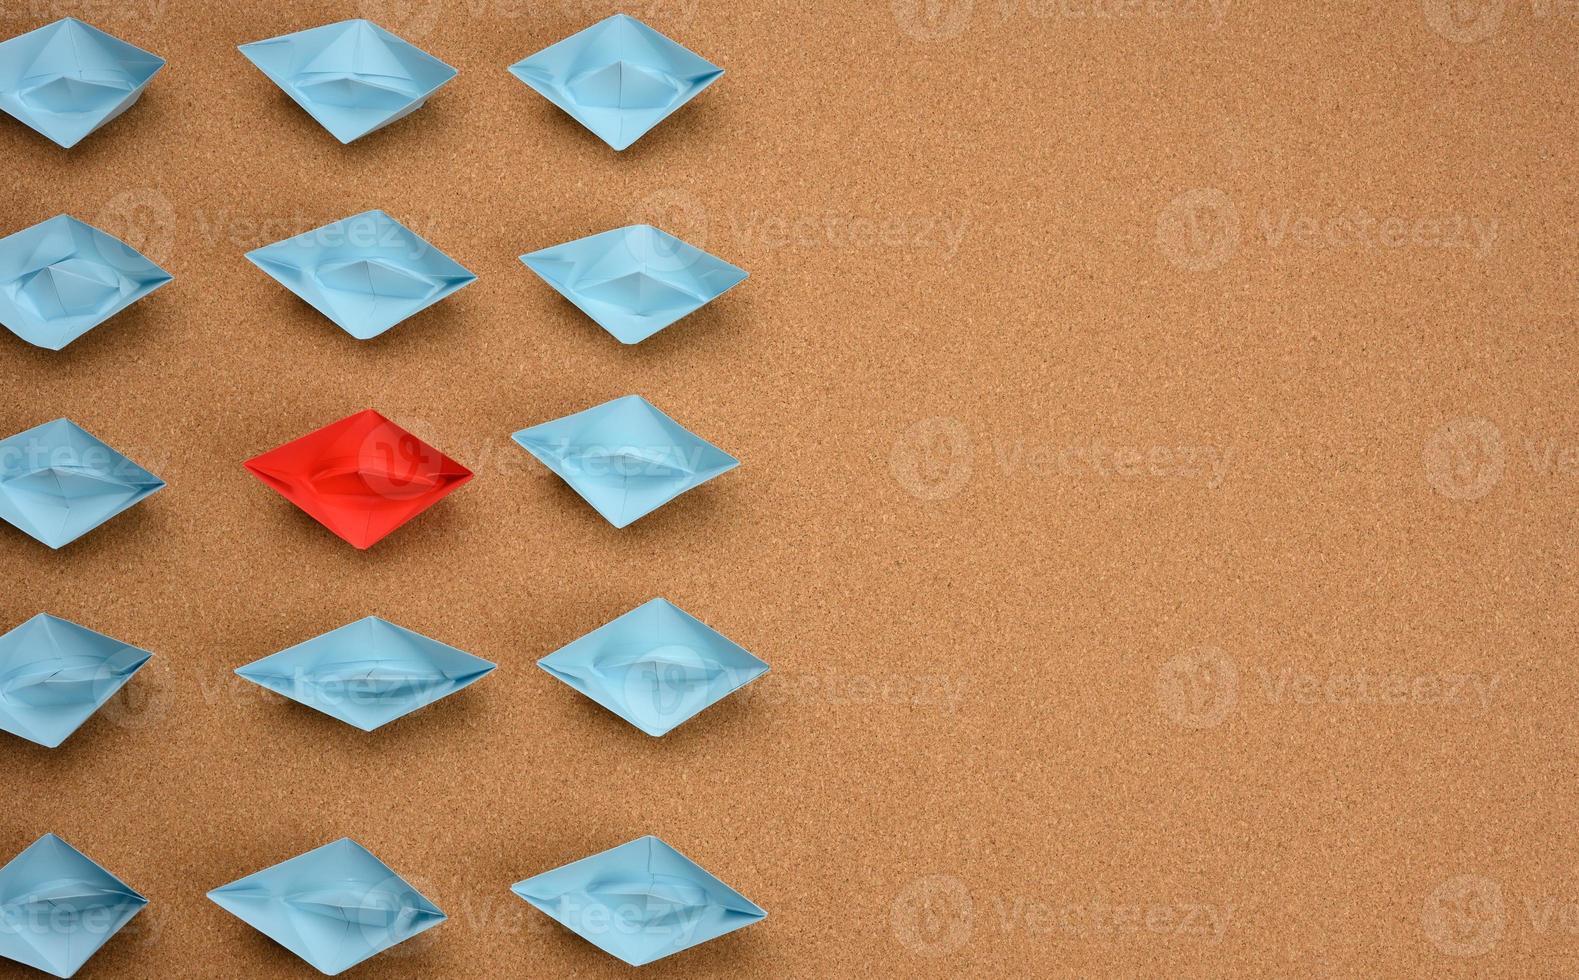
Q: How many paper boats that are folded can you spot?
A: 15